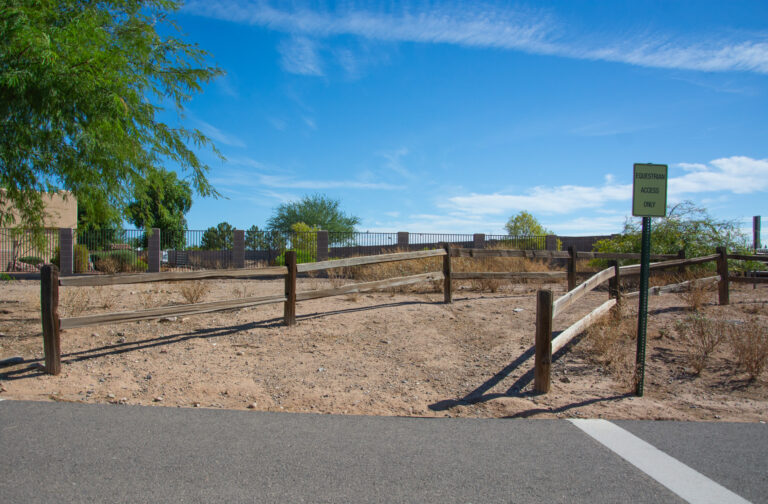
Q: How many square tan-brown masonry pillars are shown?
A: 7